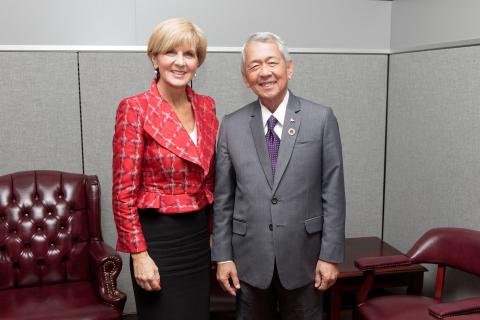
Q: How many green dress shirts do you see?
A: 0